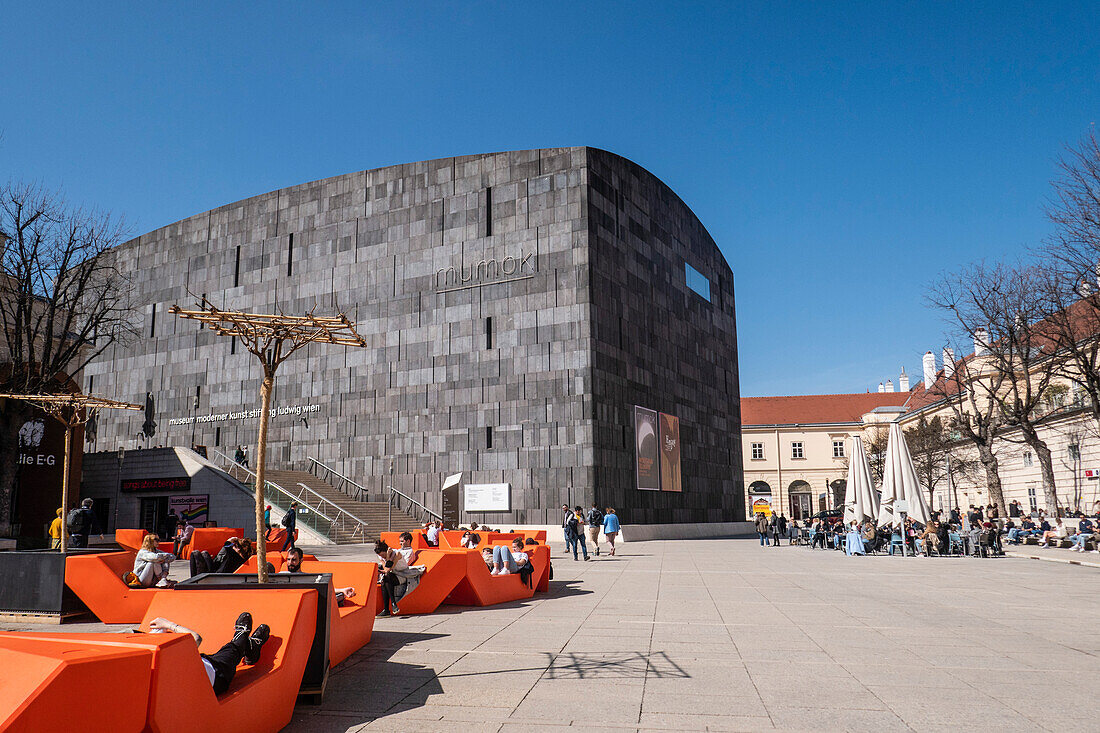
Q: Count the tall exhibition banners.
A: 2